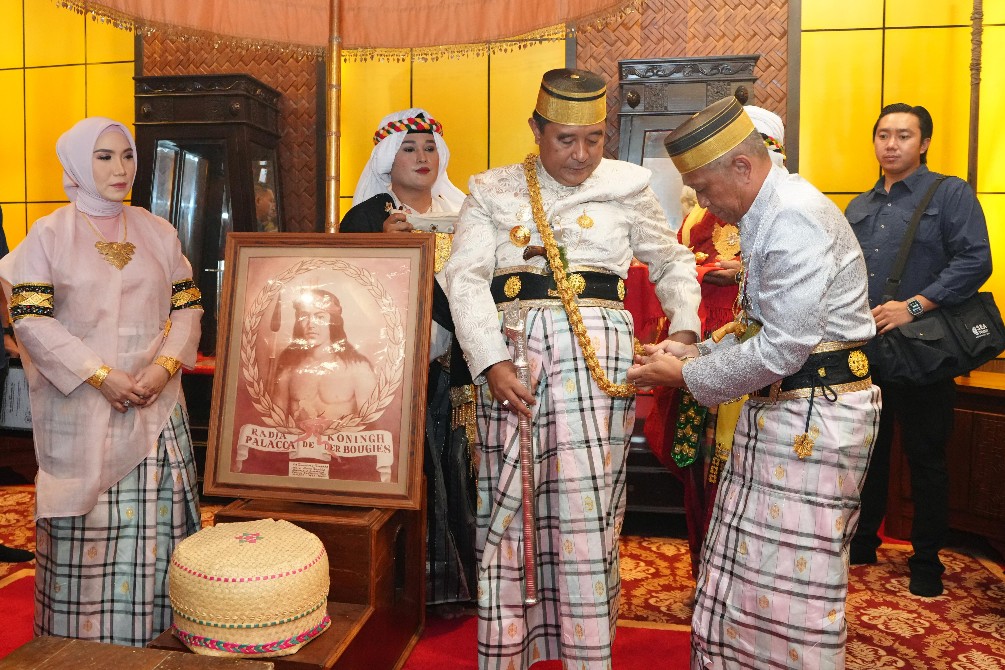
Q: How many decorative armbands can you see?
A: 2